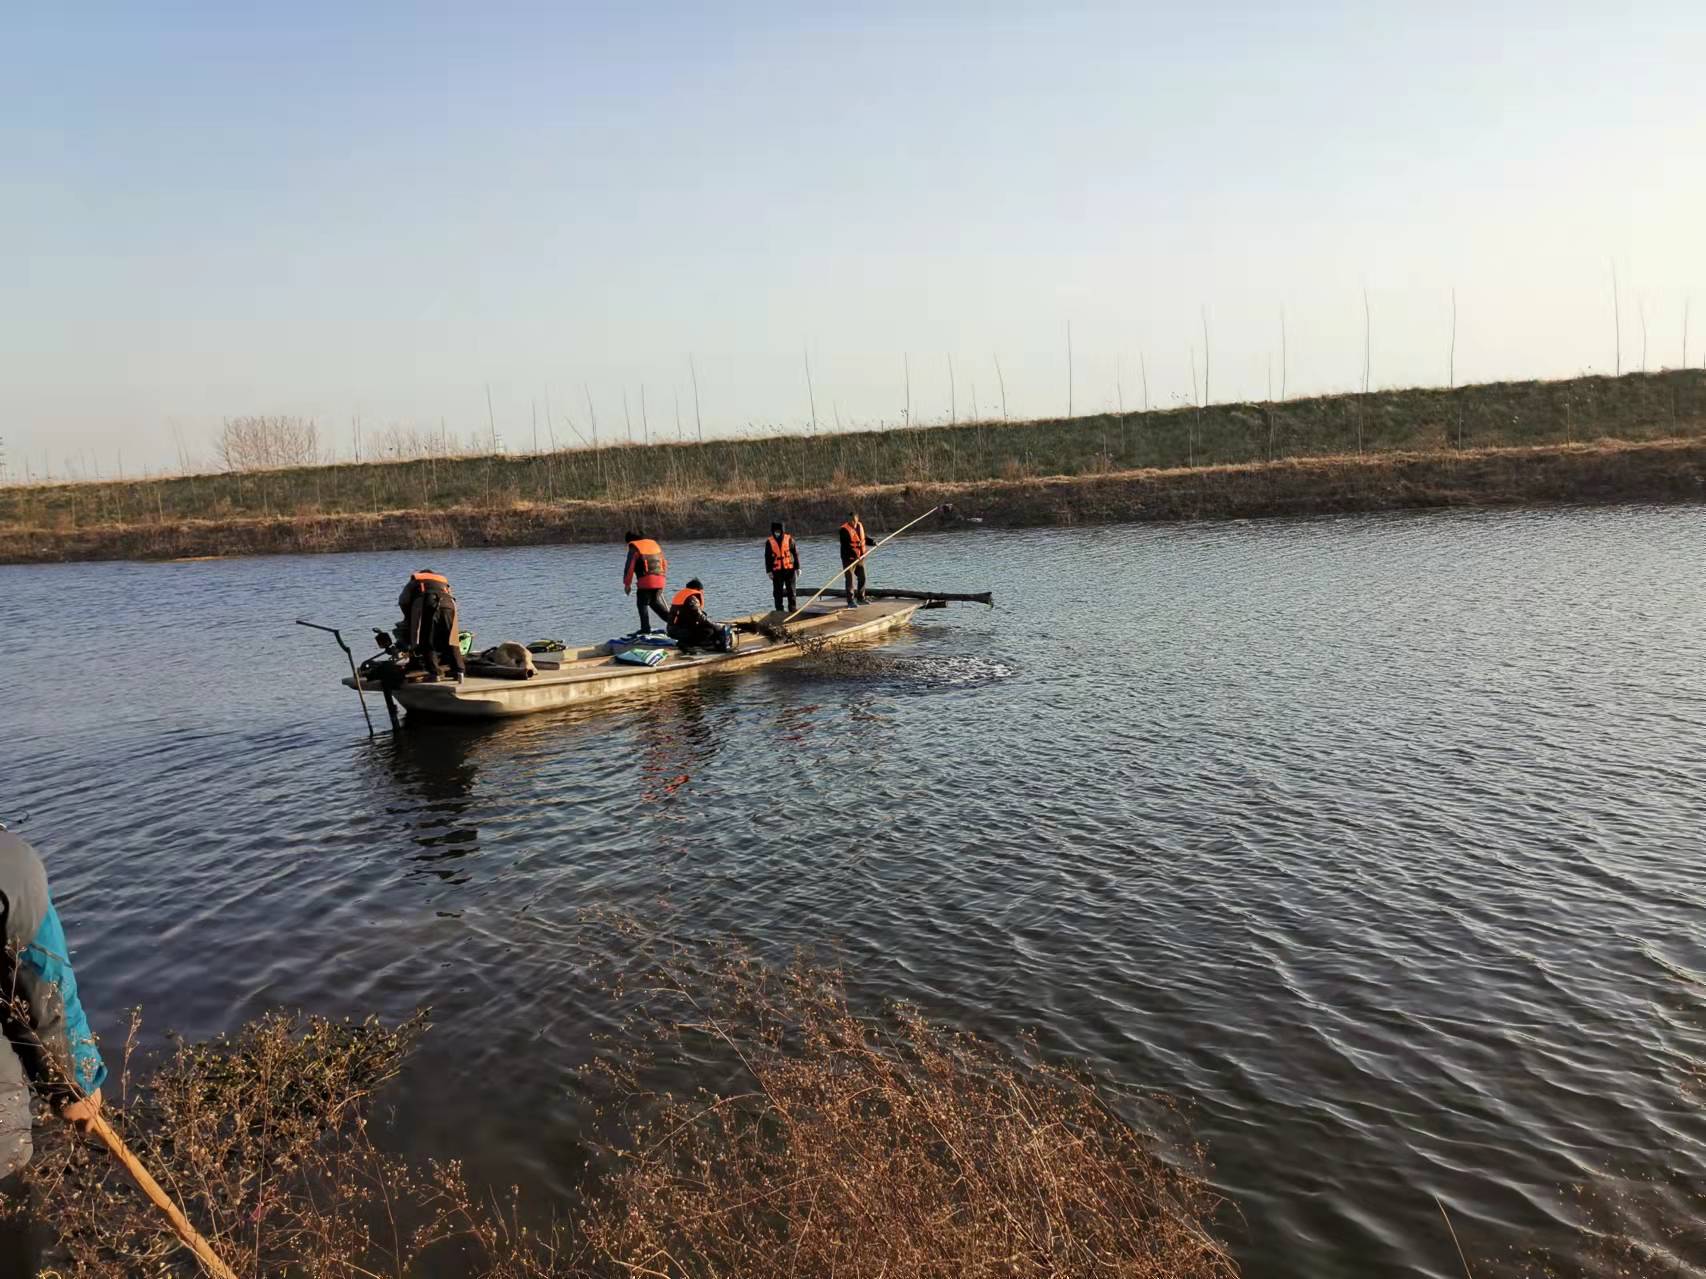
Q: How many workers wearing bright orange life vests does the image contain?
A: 5